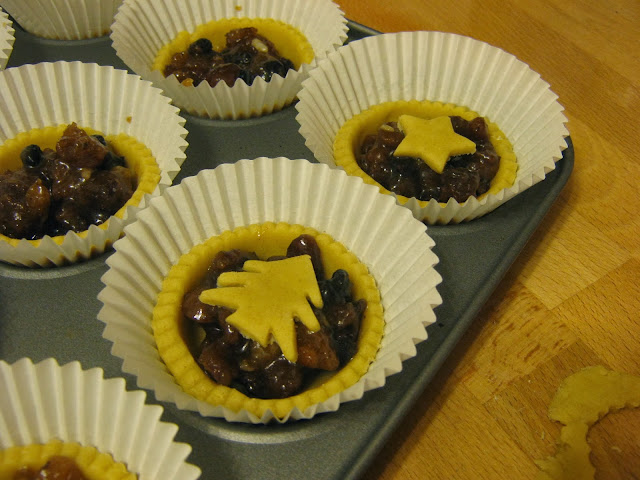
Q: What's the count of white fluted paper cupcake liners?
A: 7